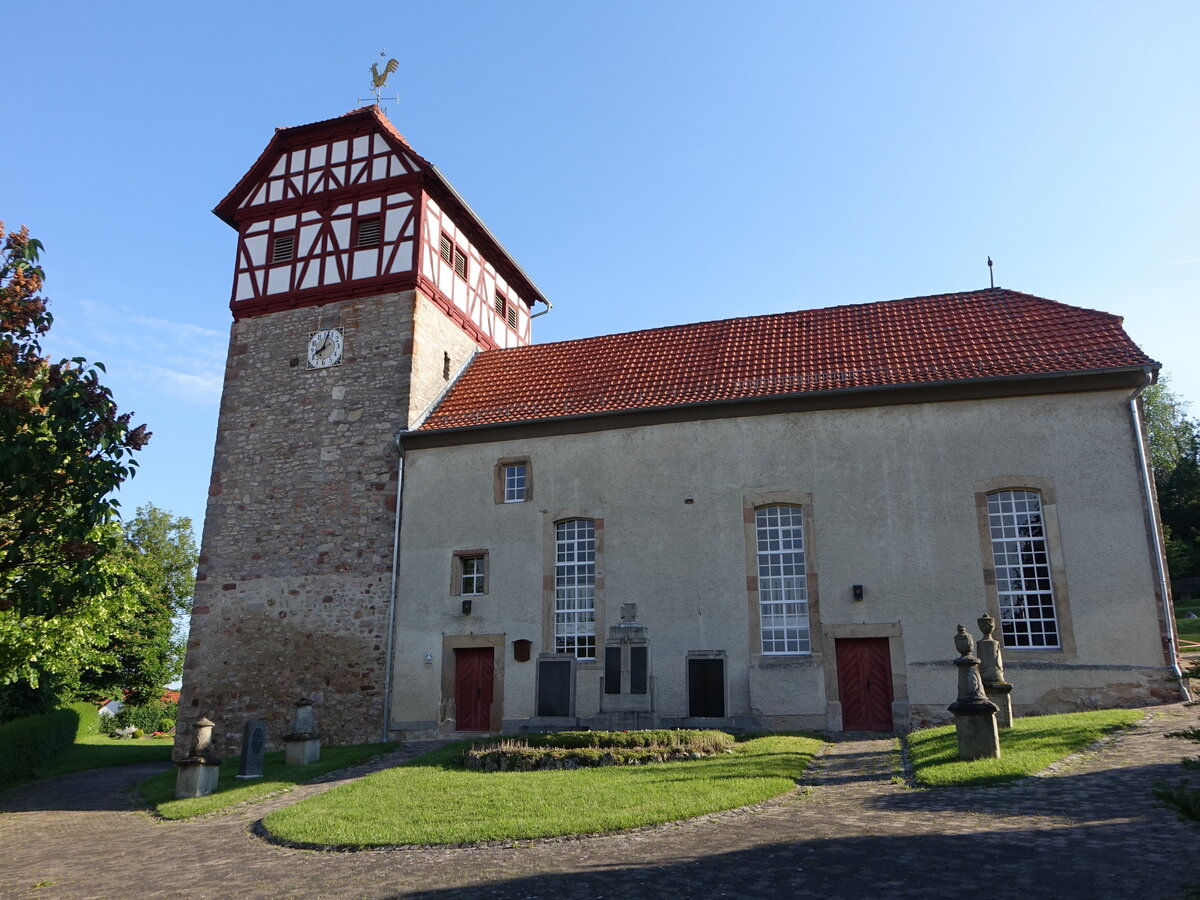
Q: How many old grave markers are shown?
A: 5